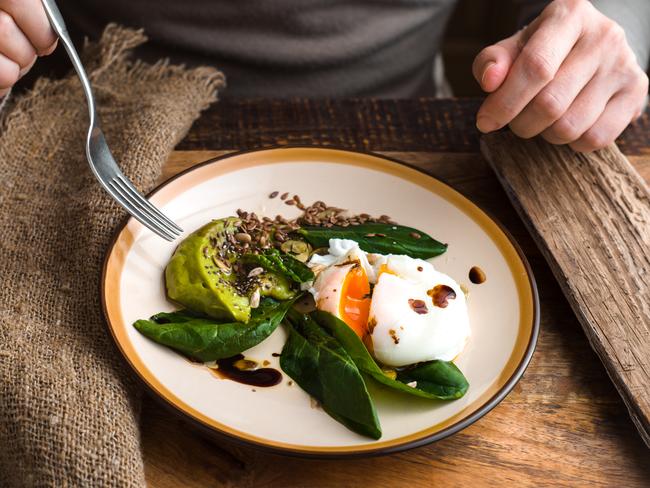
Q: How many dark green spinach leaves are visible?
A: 5